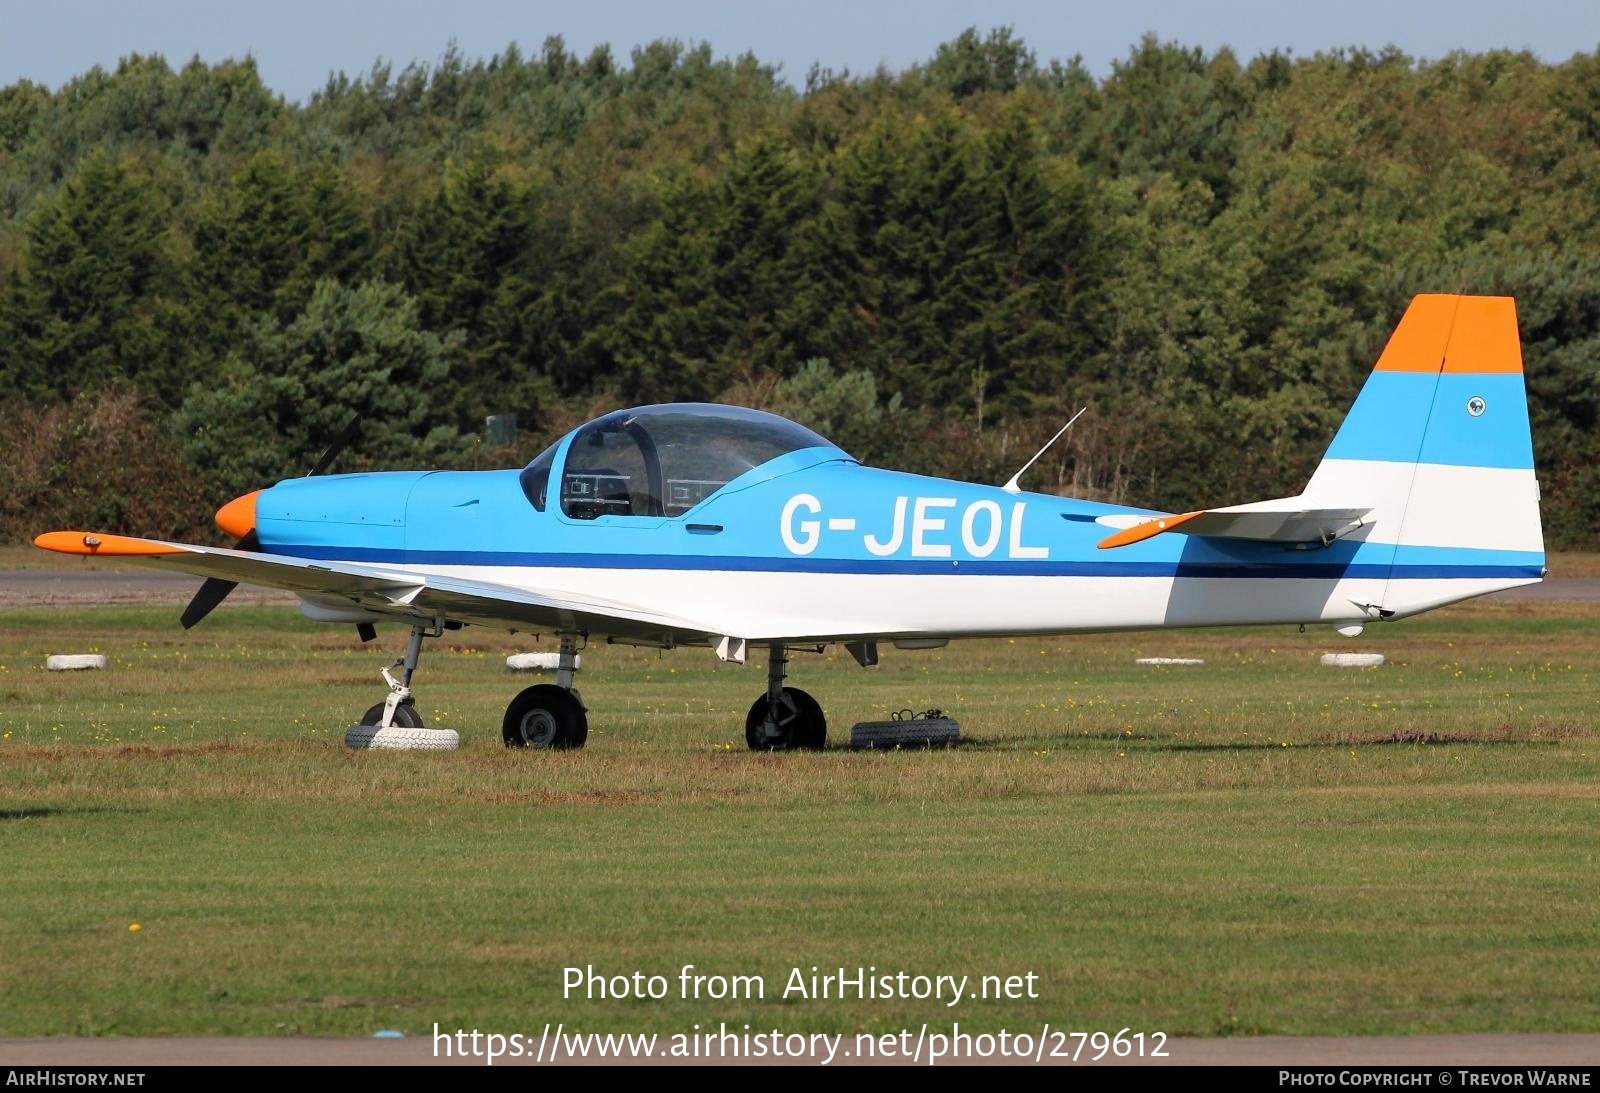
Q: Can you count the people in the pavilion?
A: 0